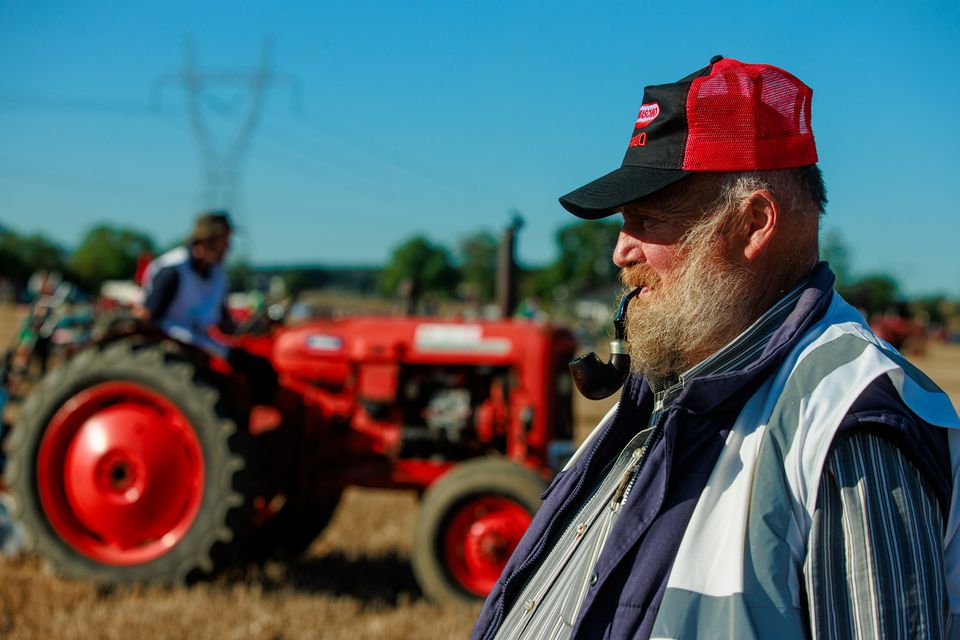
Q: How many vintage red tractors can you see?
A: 1